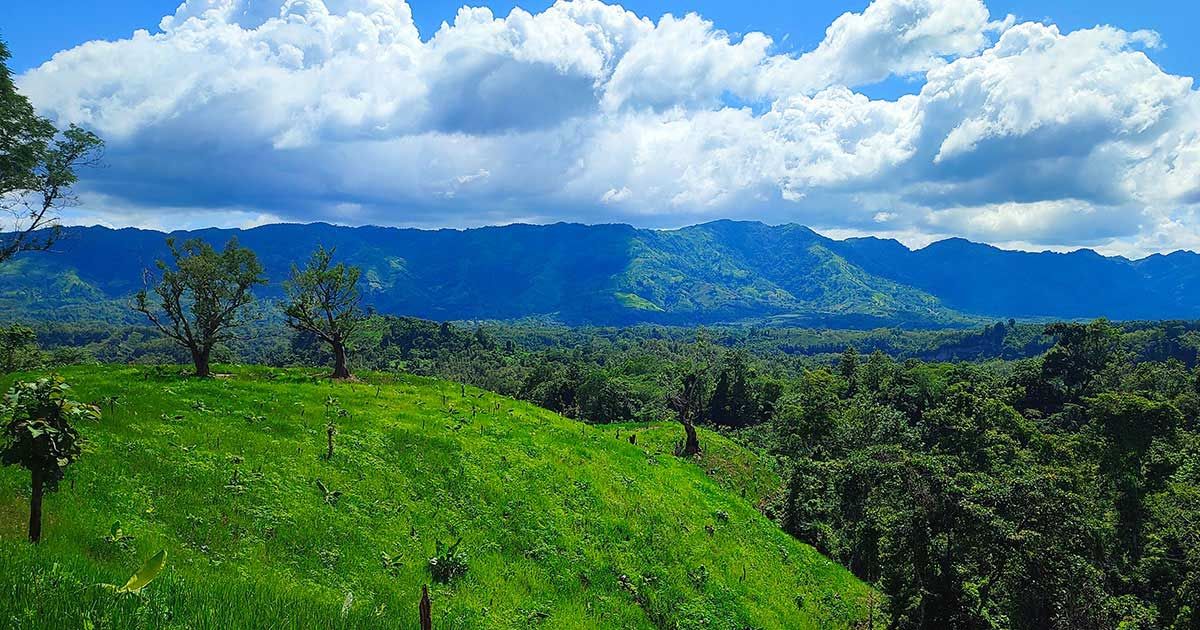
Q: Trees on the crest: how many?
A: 2